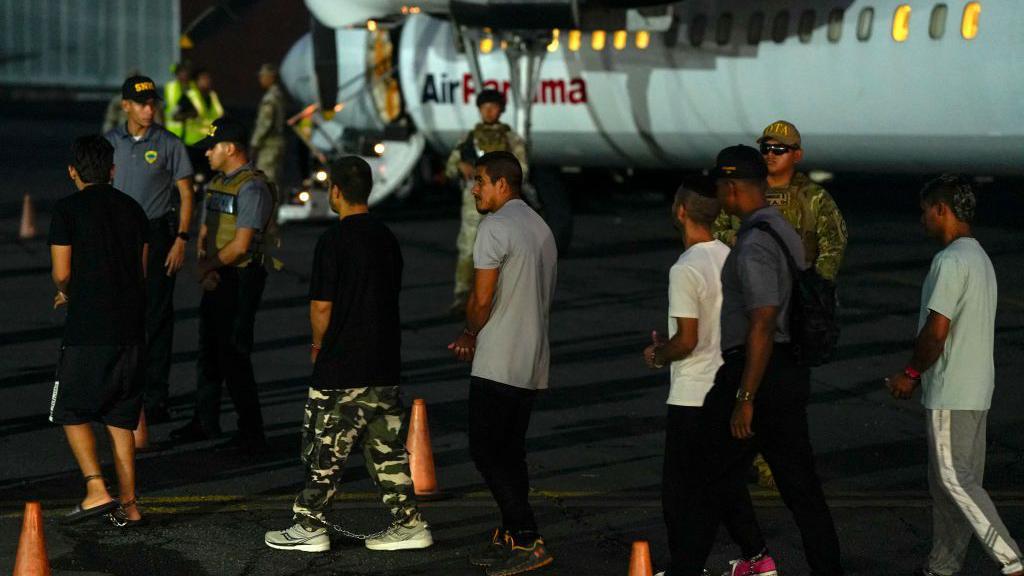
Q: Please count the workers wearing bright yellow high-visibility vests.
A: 2